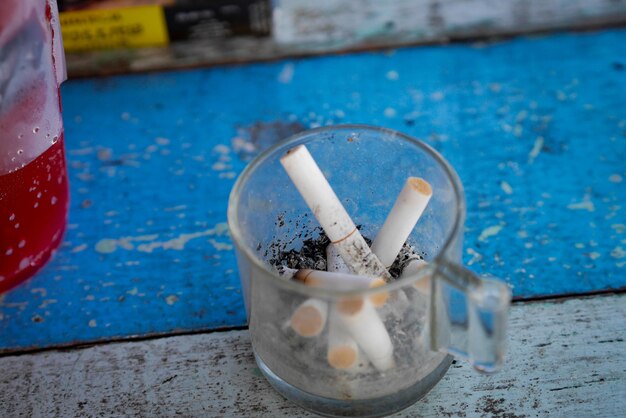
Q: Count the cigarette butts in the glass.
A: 7